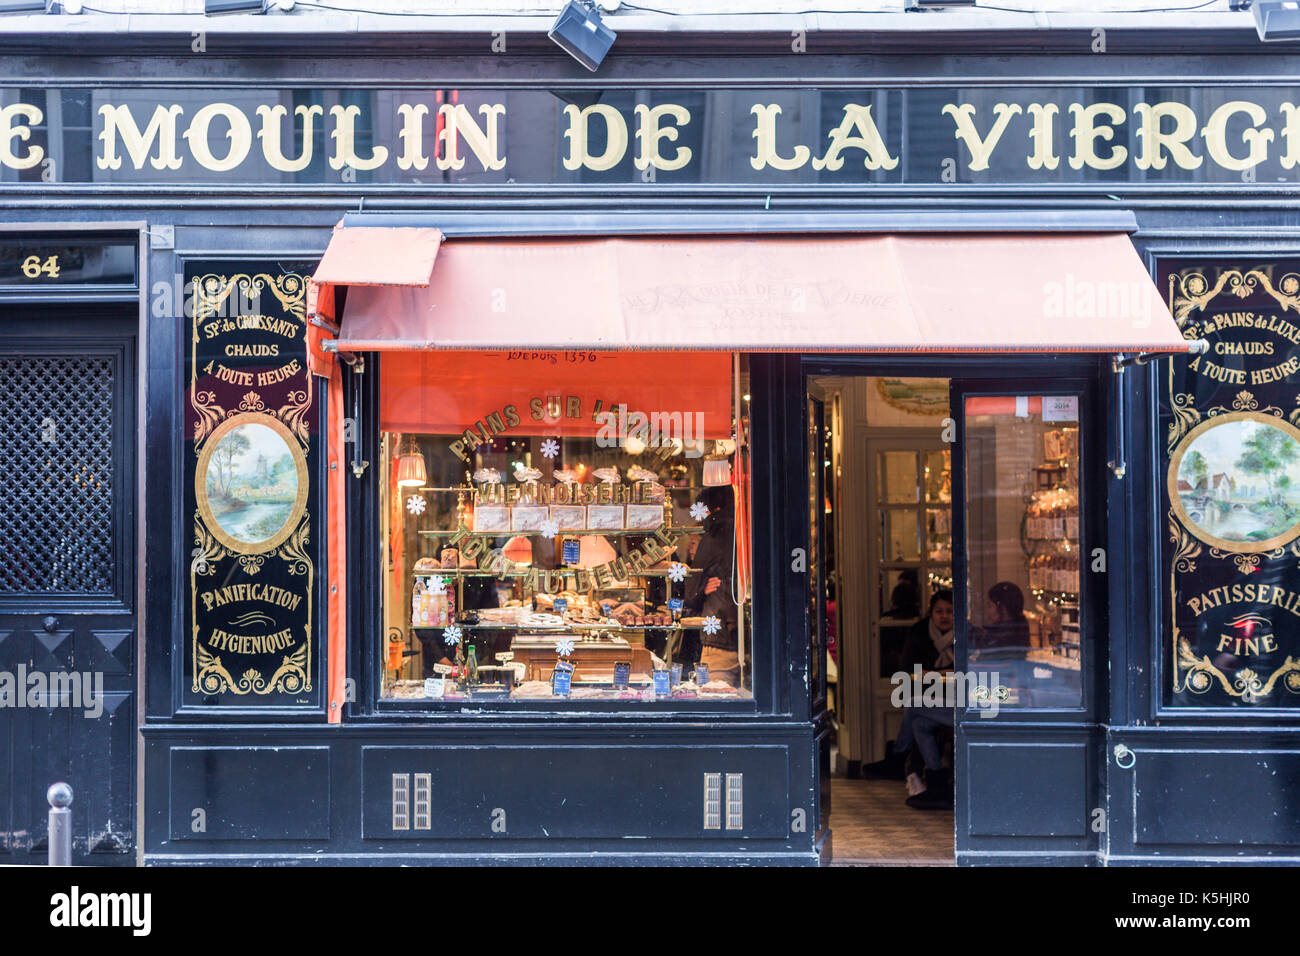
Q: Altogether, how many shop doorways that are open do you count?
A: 1